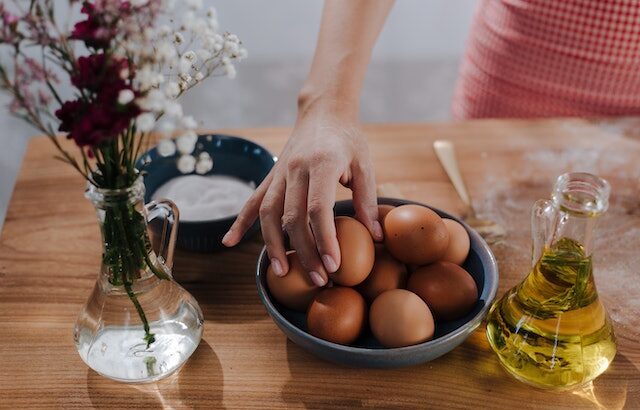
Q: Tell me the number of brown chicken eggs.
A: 9